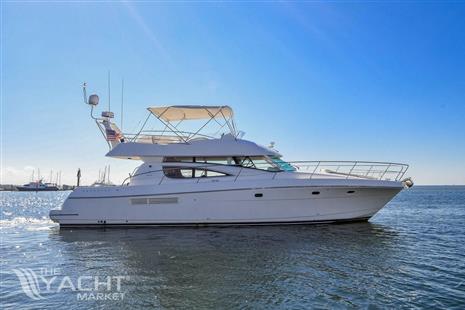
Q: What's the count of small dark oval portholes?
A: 3